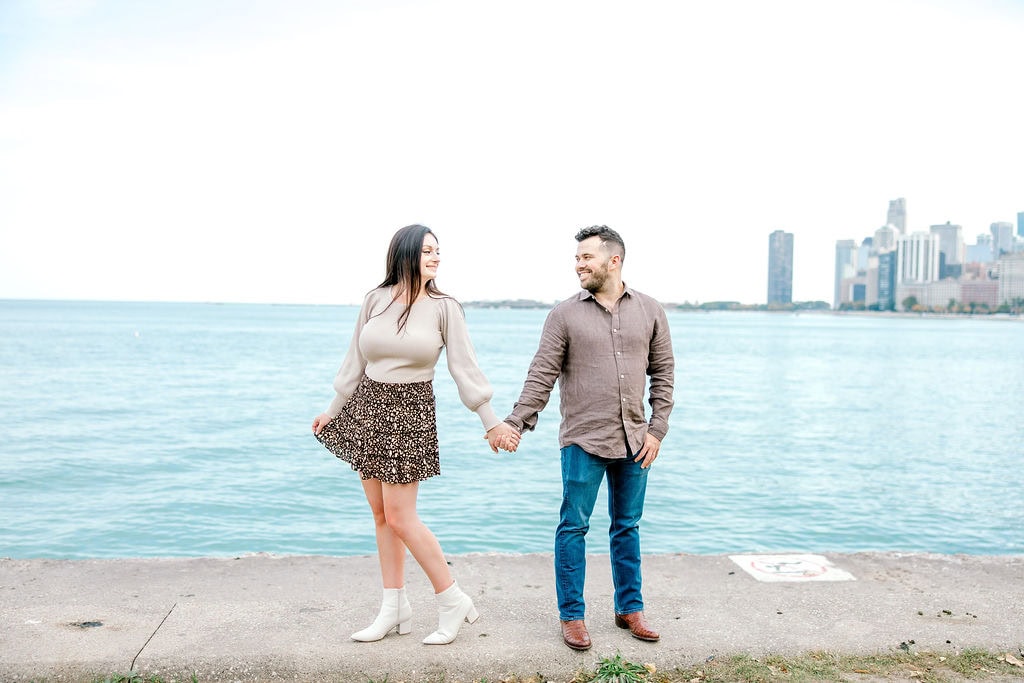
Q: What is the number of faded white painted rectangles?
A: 1